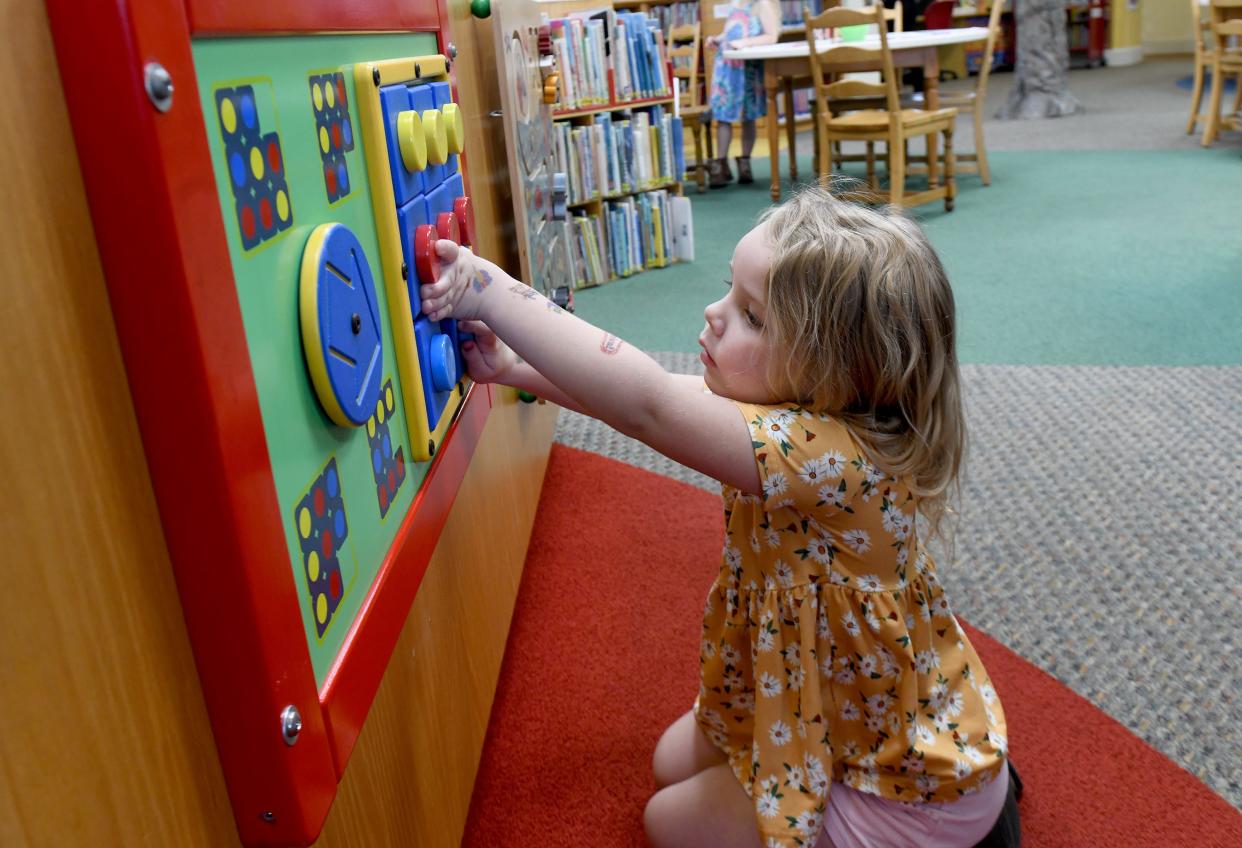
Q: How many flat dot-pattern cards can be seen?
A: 4